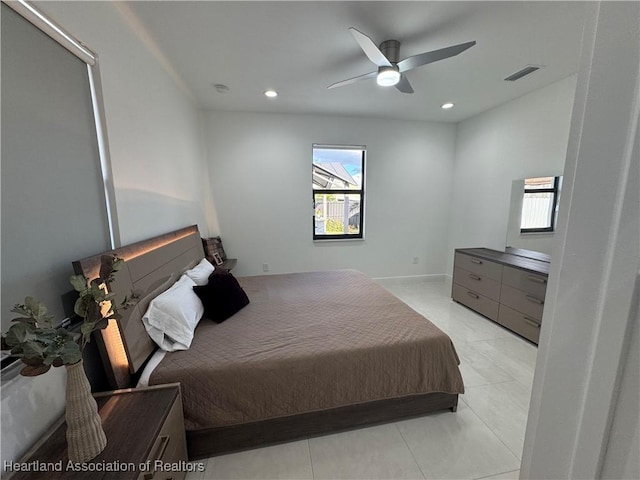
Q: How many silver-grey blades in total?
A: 4